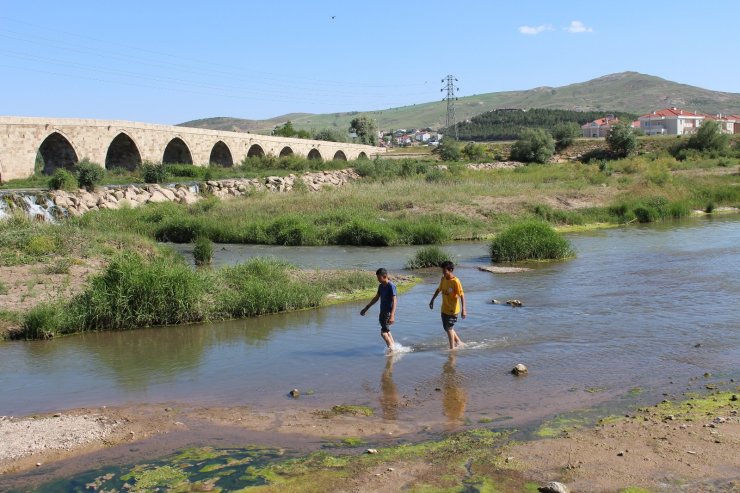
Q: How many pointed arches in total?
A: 9